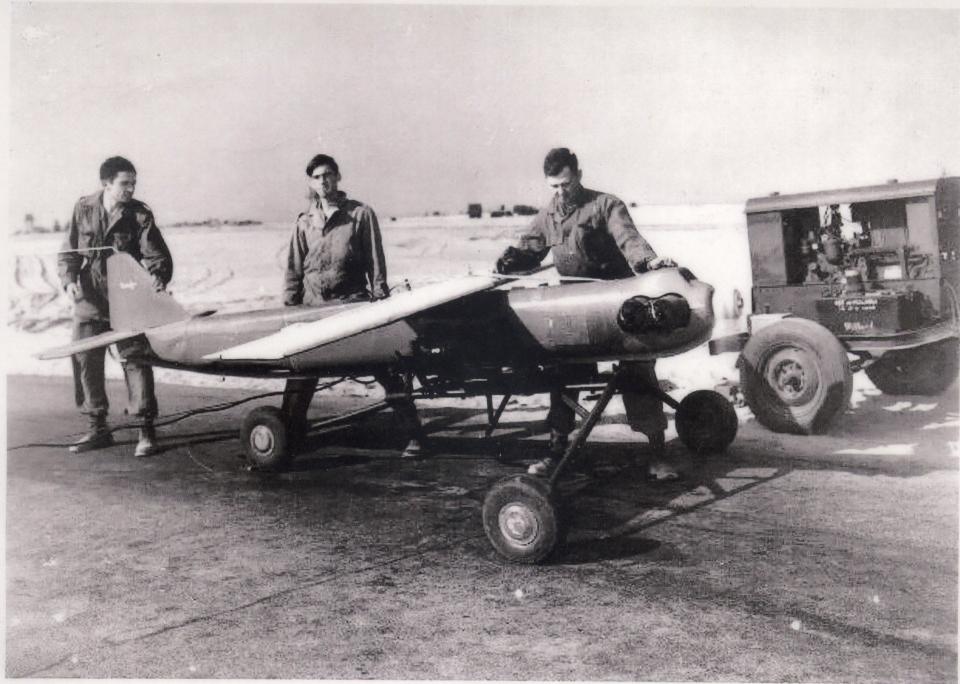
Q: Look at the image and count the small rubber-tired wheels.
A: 3